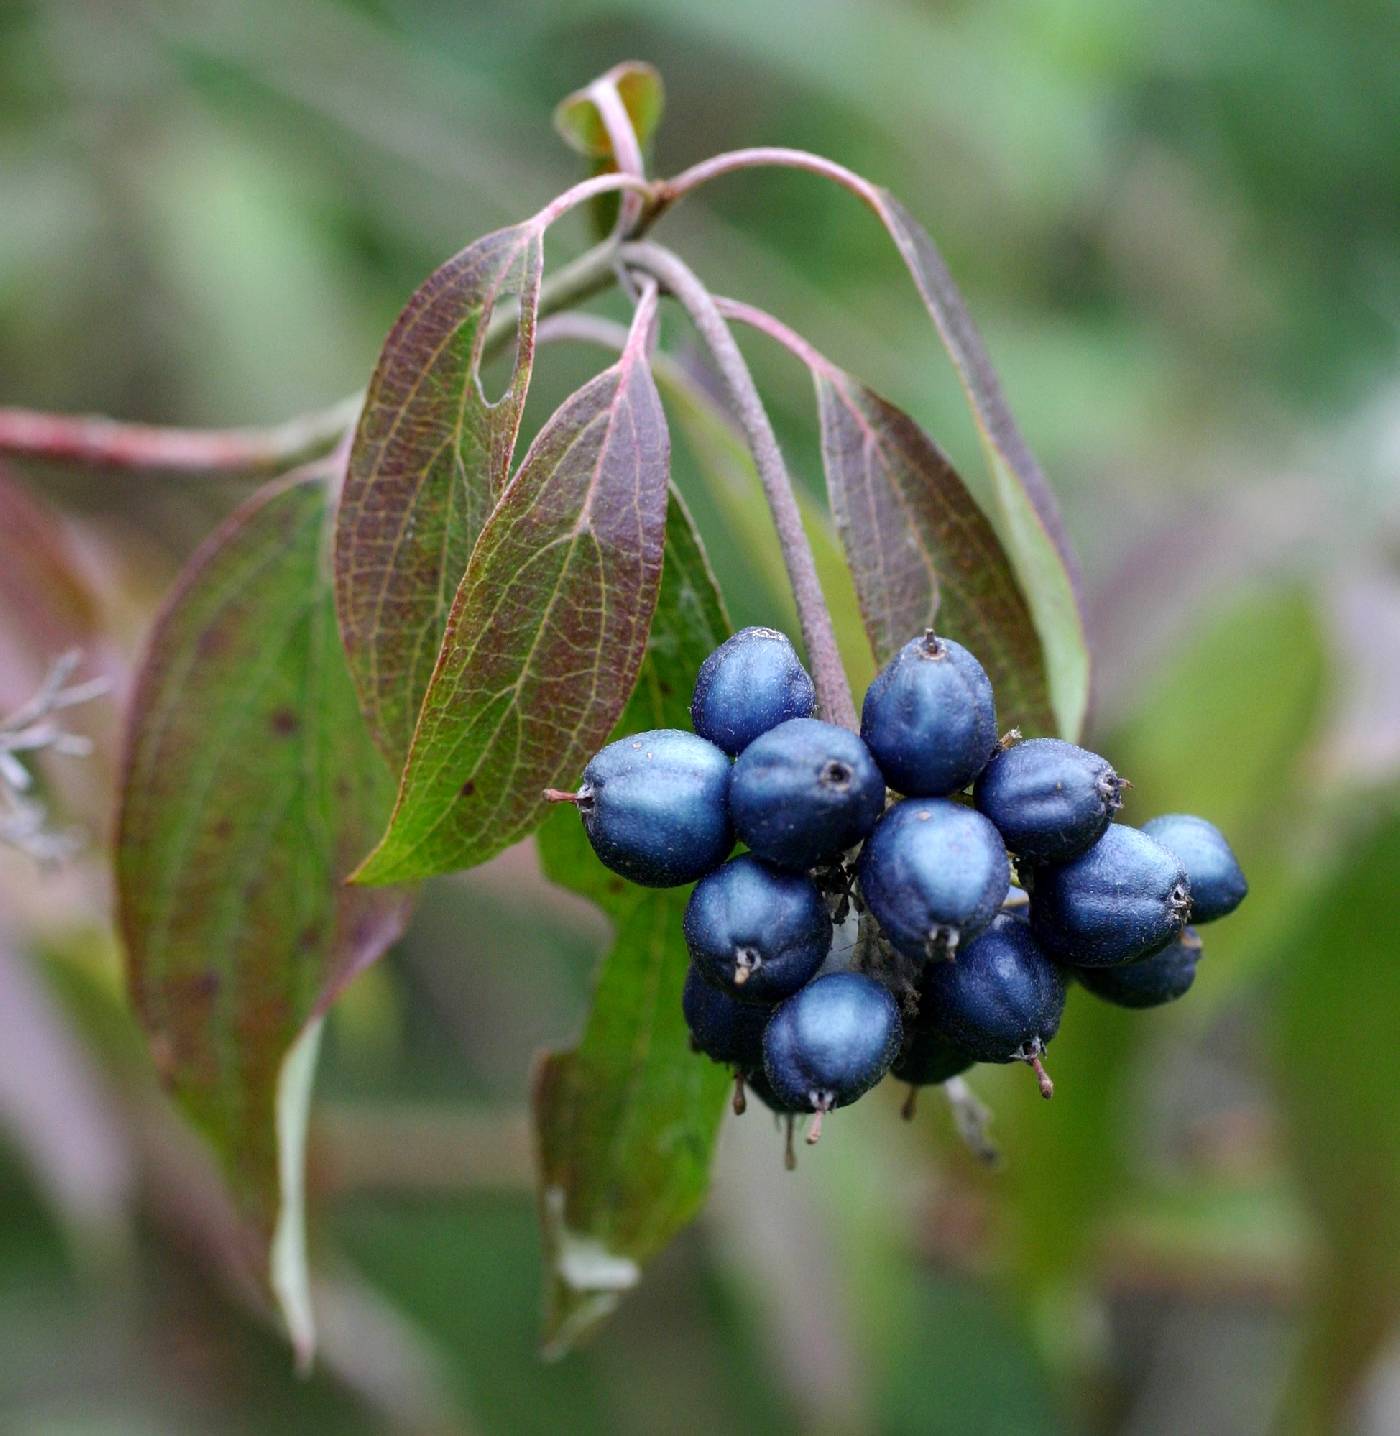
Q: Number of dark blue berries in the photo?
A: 15